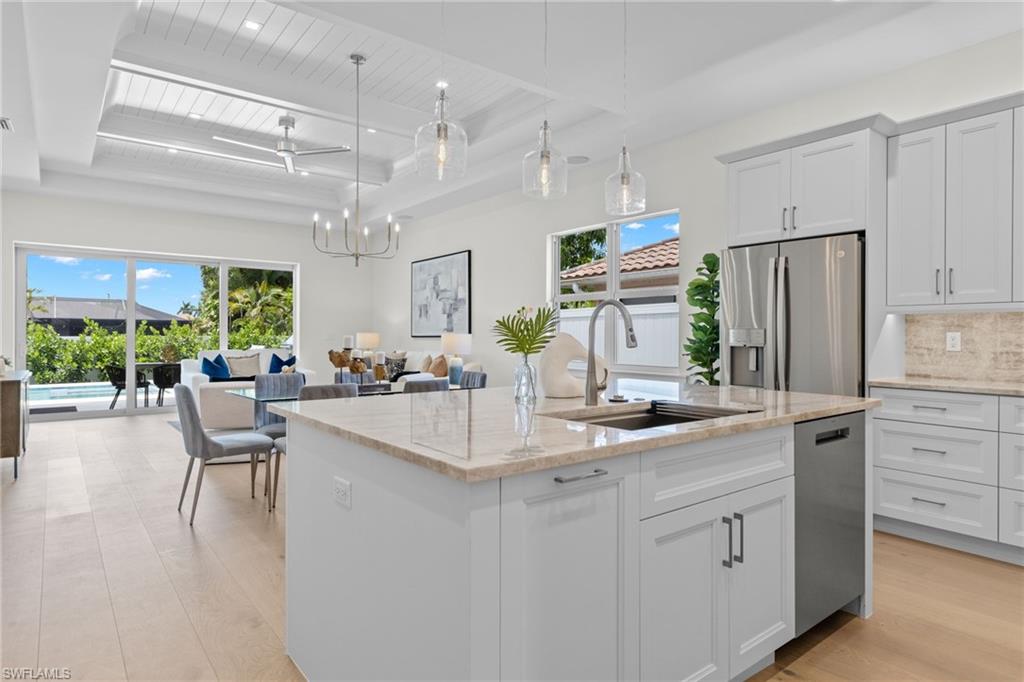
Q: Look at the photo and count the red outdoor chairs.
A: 0